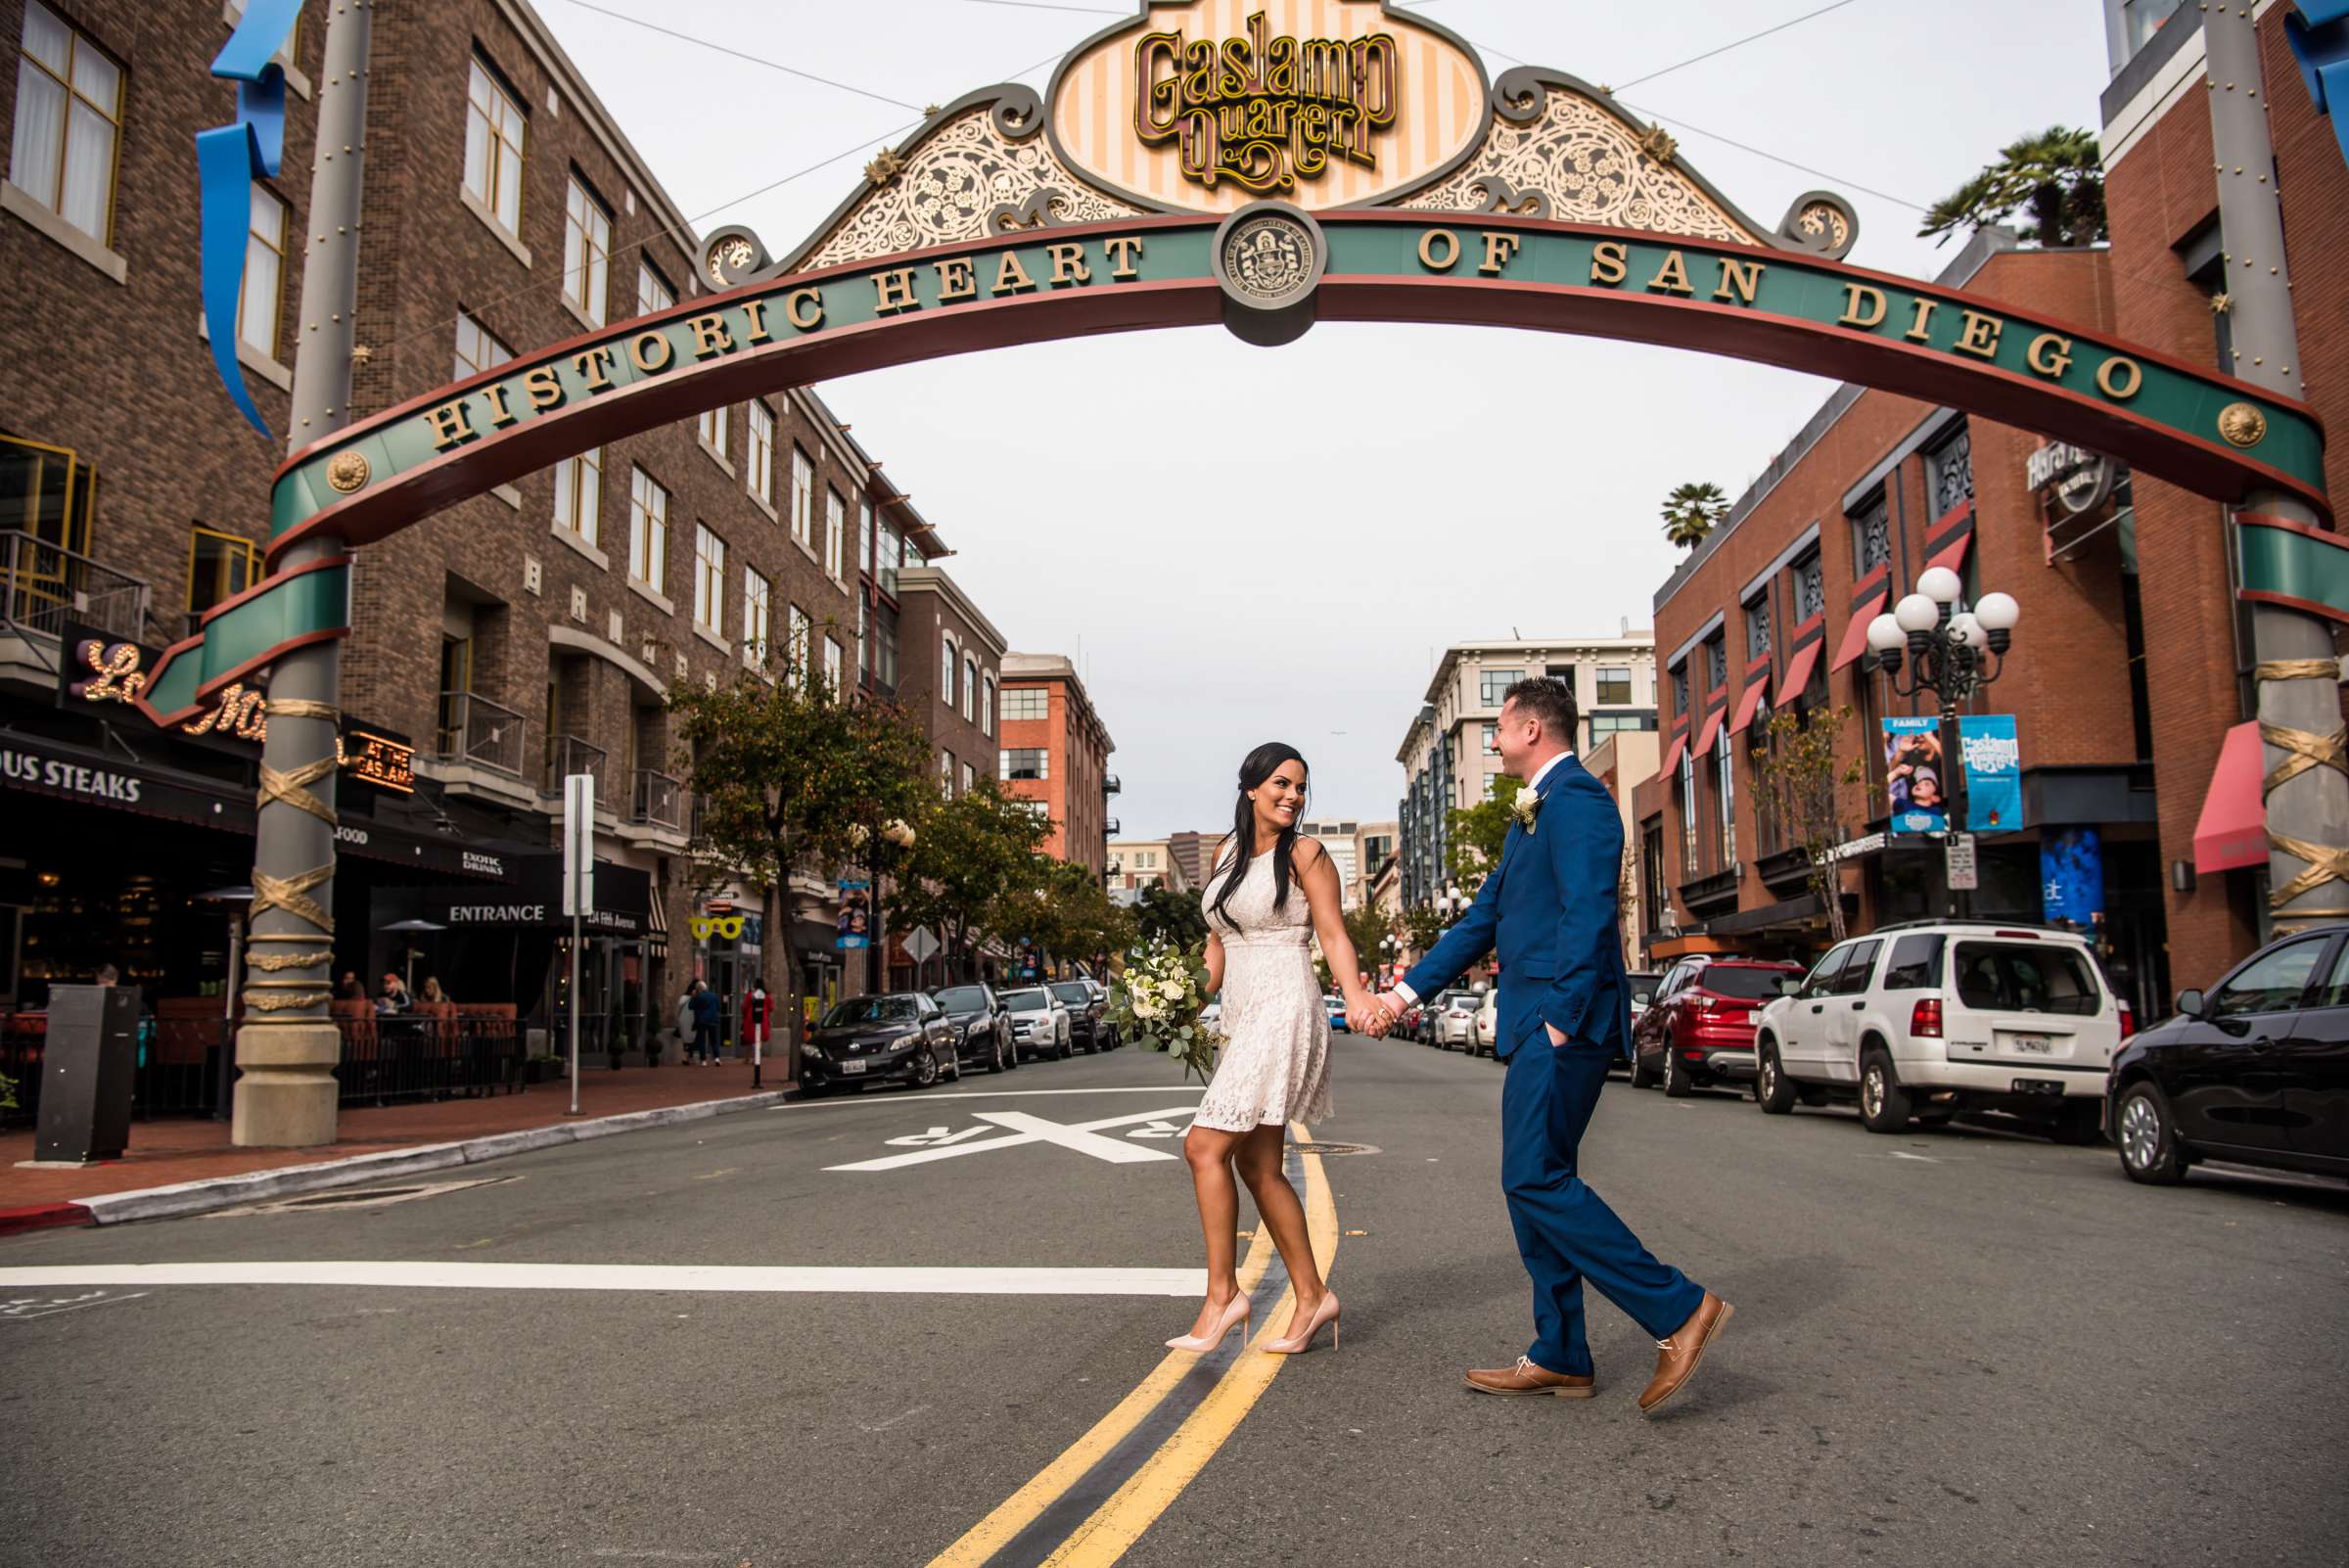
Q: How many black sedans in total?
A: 2